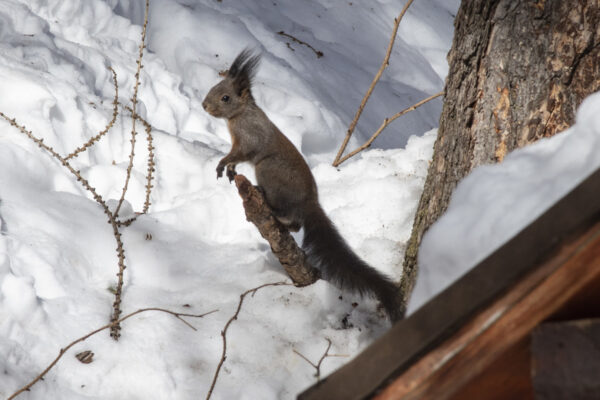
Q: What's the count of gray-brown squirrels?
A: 1